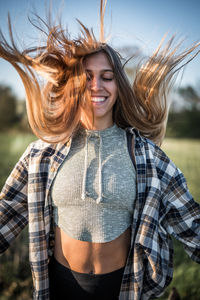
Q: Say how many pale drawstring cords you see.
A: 2